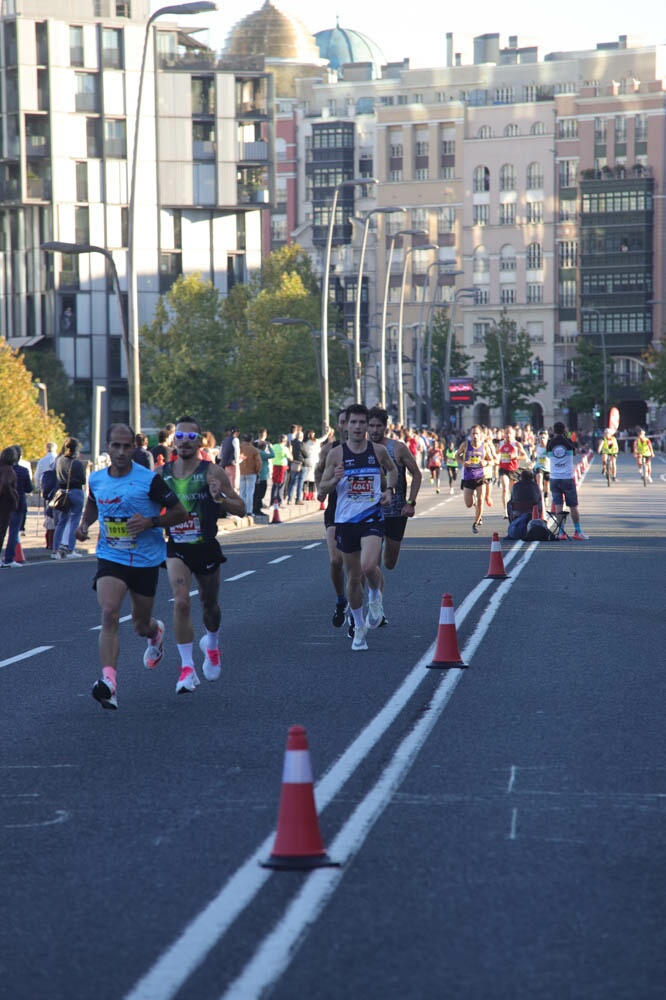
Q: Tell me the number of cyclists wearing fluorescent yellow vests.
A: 2